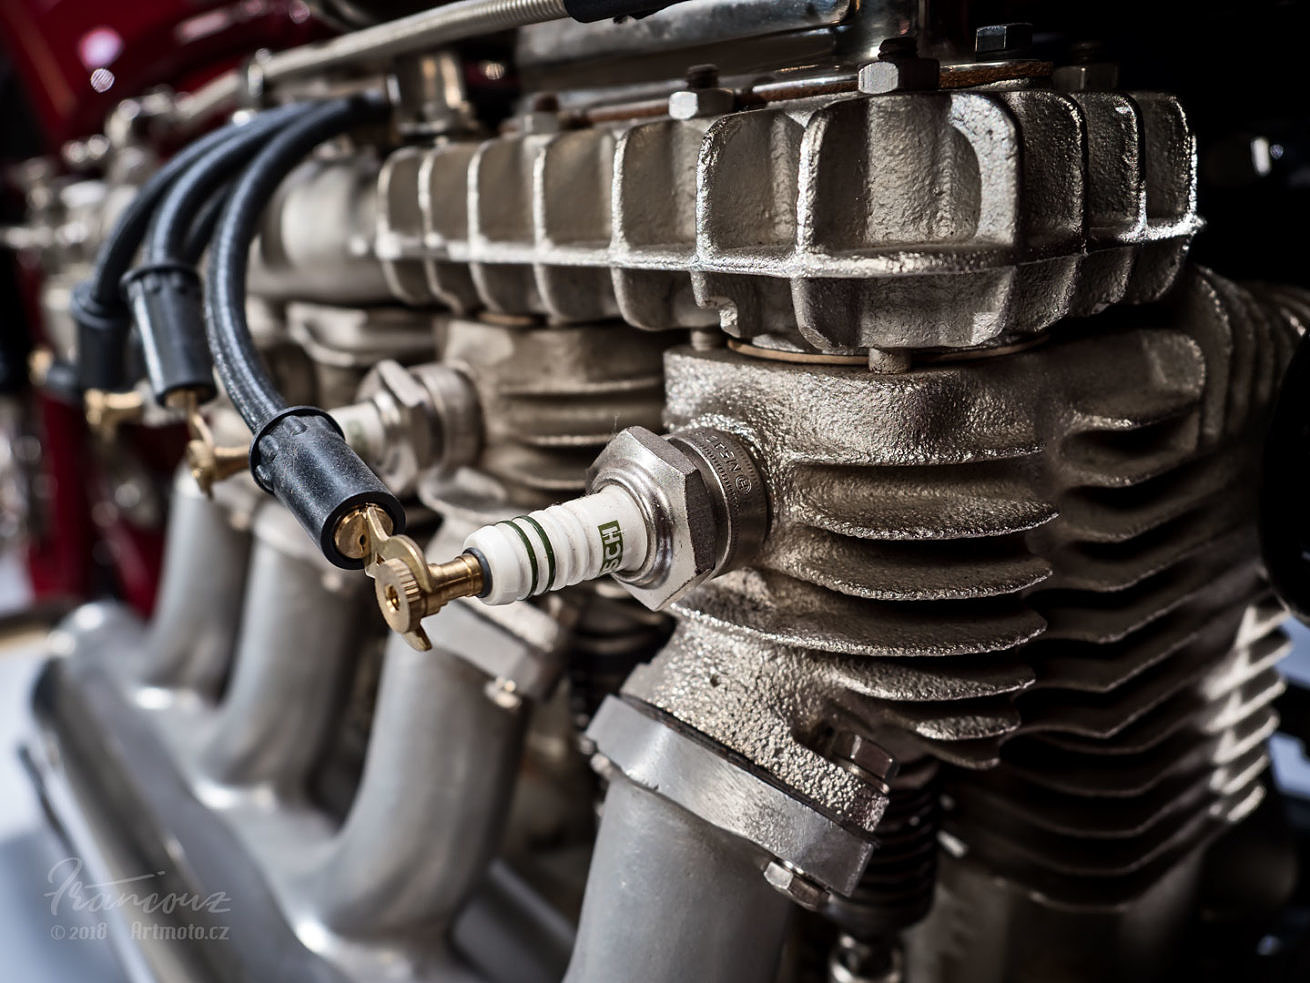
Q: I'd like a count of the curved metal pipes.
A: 4